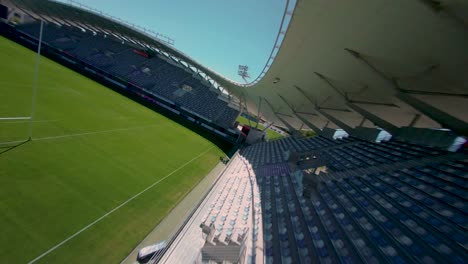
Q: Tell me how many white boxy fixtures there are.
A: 3